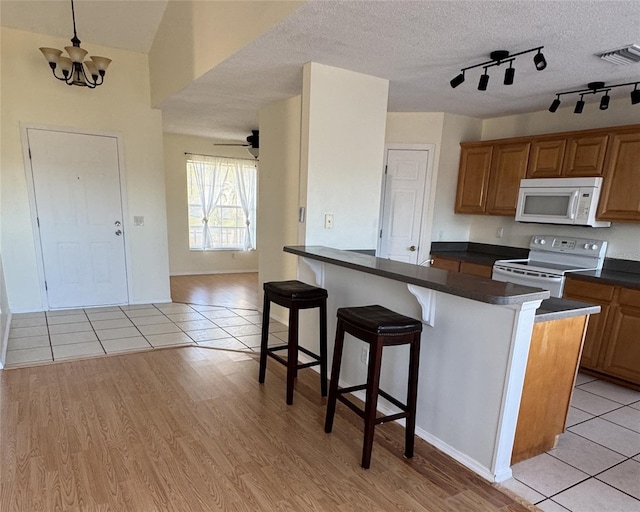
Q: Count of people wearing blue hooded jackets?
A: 0